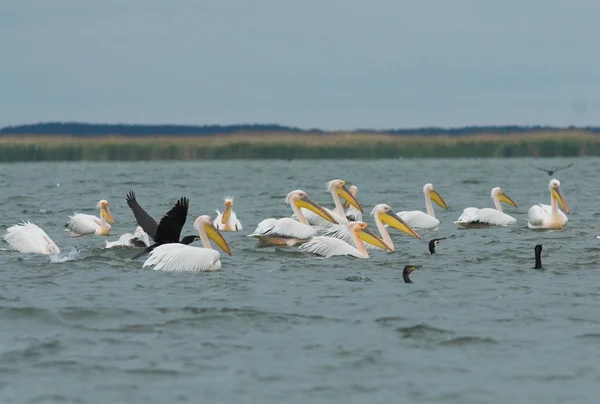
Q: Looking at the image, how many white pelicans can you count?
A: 13